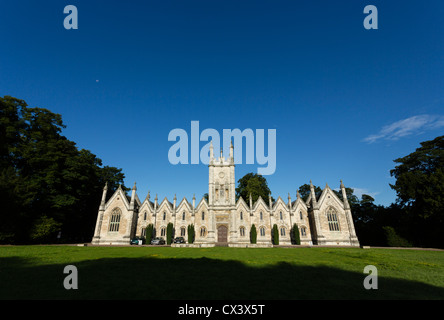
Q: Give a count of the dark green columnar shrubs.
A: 6